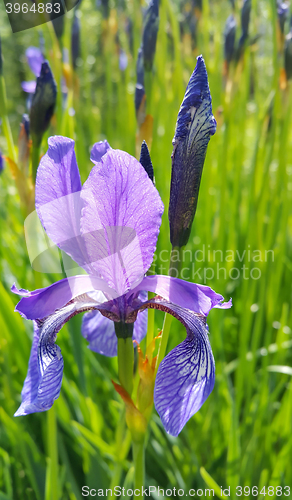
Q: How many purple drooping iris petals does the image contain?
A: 3